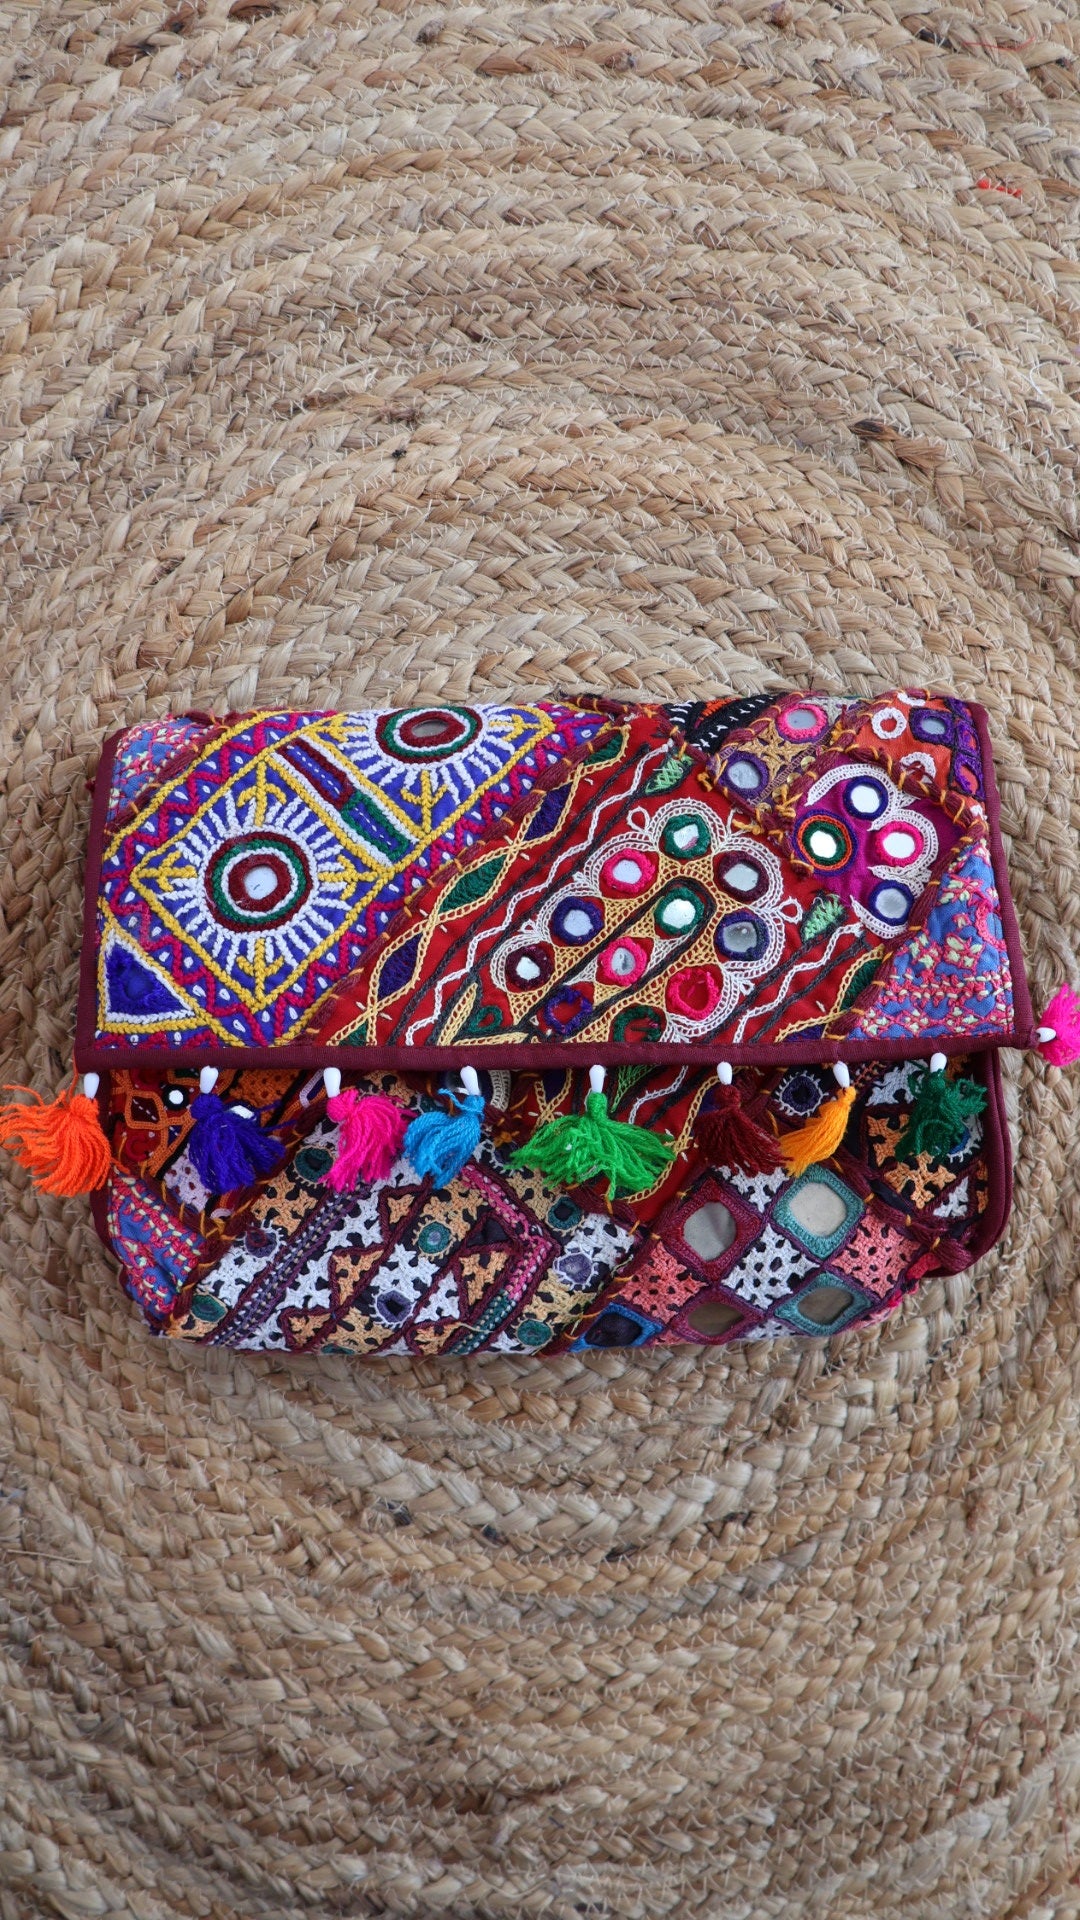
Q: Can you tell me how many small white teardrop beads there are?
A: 9